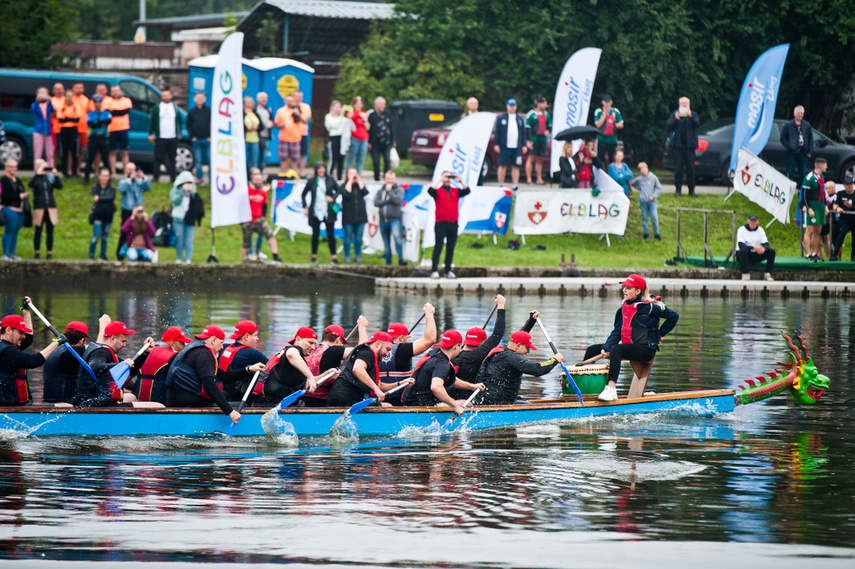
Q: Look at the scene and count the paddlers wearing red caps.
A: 13